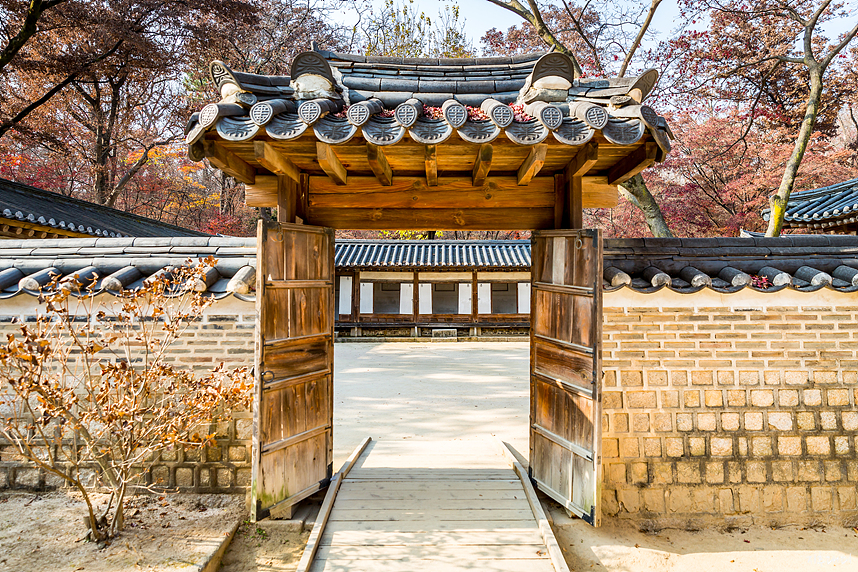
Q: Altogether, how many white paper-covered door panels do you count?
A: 7